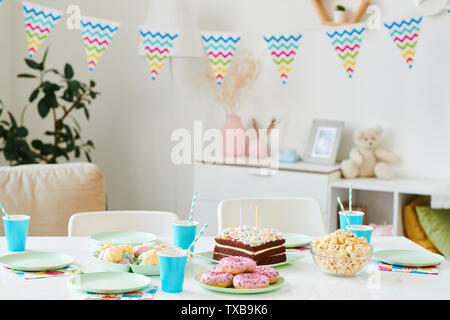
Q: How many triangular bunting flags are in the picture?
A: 7